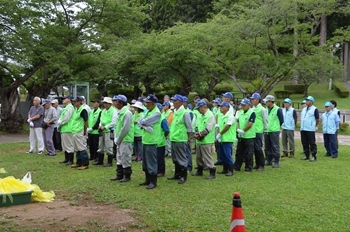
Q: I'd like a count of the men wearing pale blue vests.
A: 5